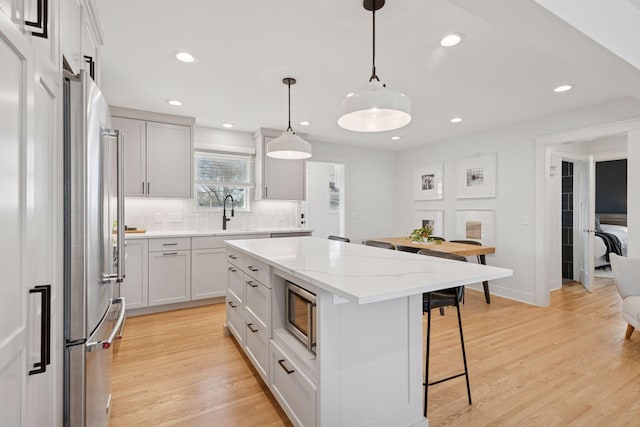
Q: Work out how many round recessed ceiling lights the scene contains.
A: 8